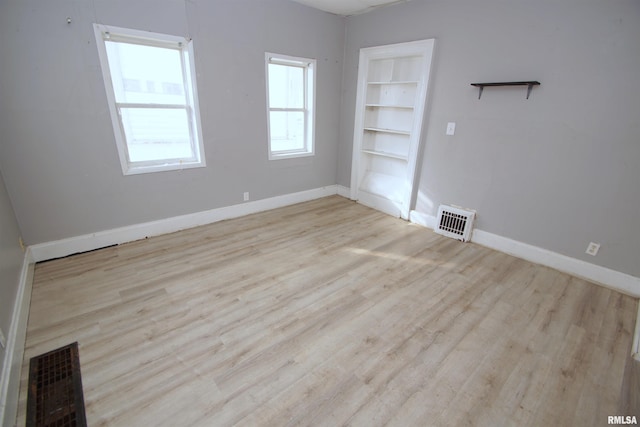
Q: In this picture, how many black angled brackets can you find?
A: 2